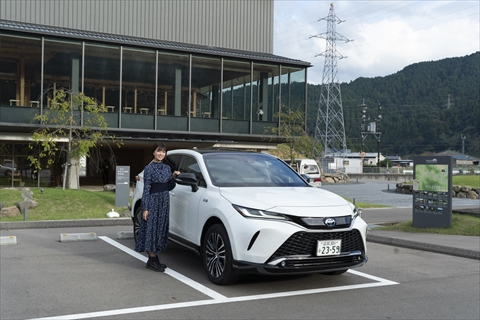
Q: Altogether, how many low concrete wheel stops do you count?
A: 3